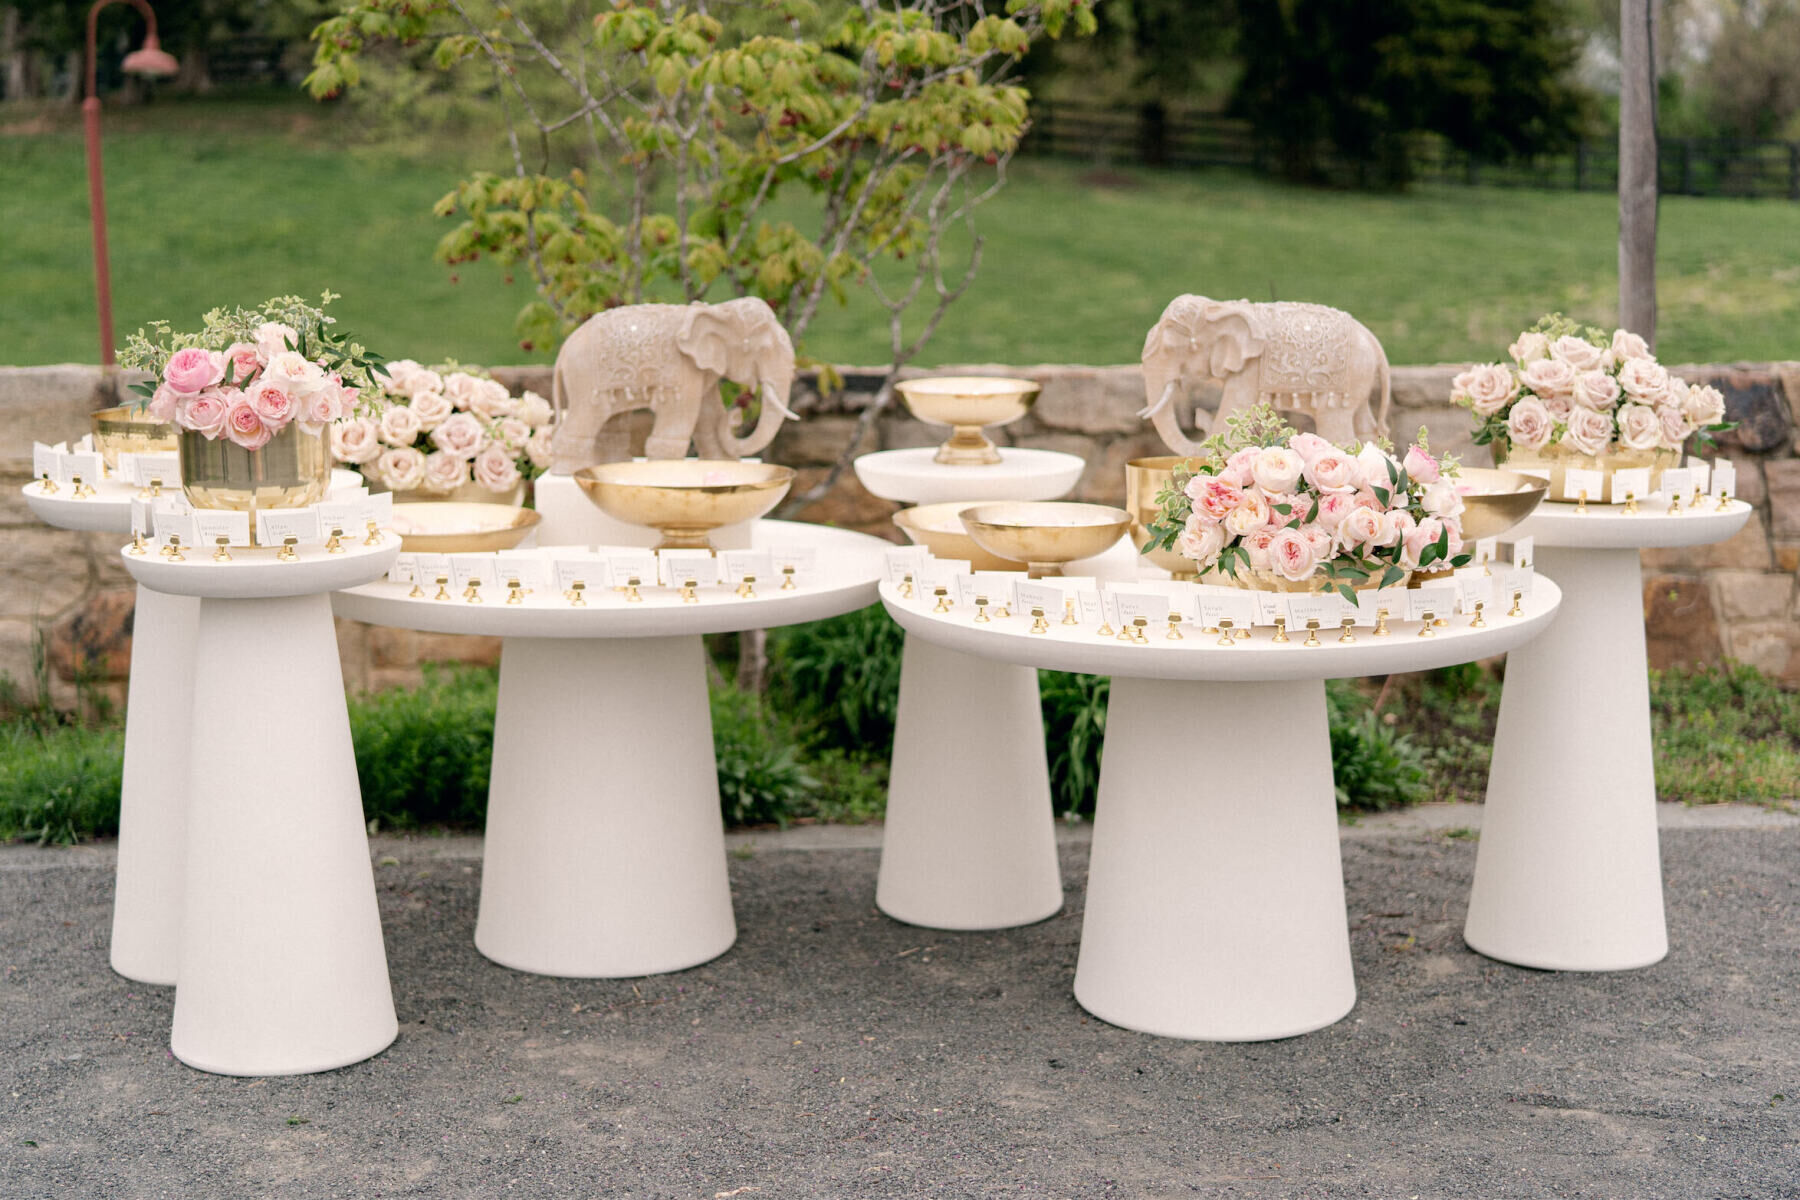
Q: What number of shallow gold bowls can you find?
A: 6